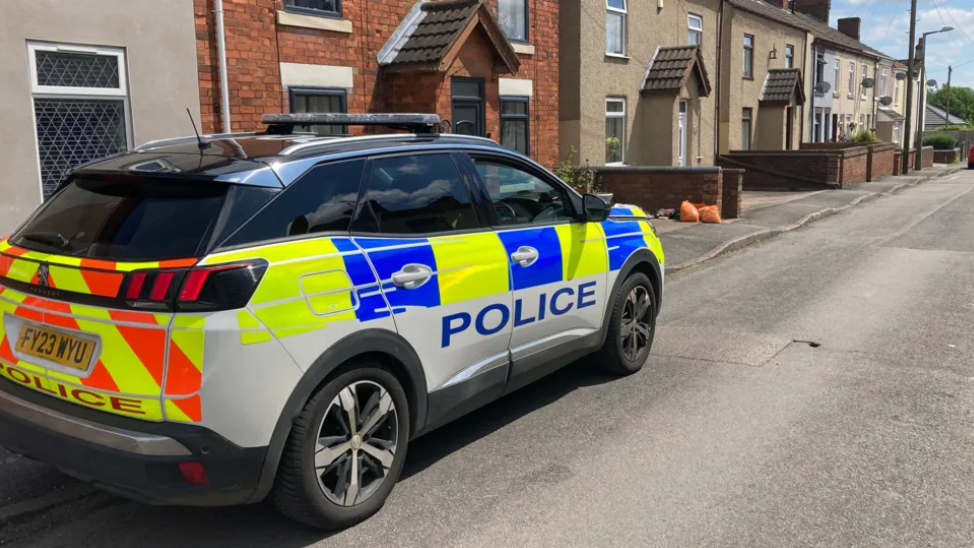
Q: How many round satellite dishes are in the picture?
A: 5